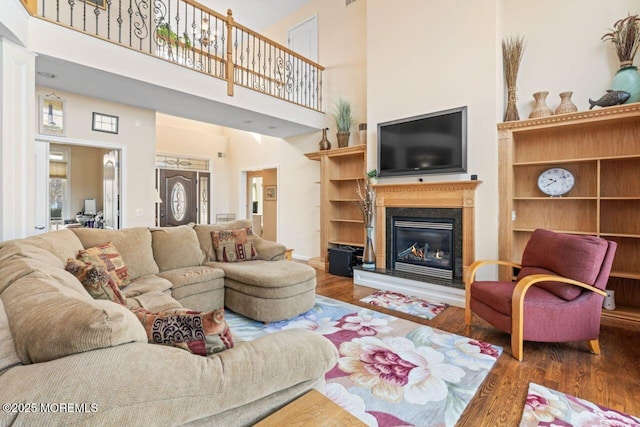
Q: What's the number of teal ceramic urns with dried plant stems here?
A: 1